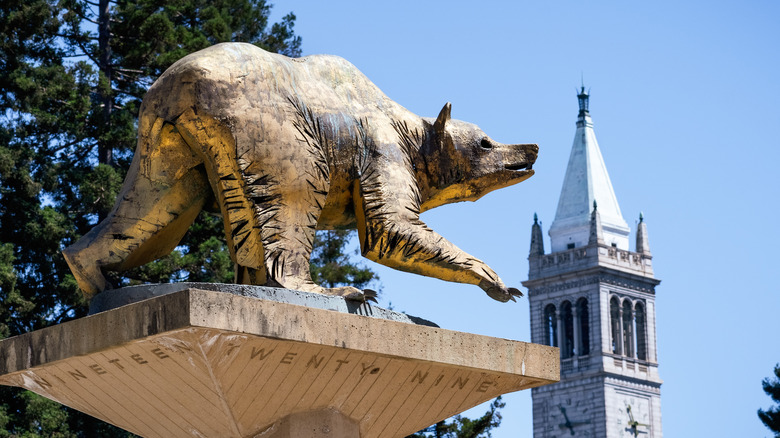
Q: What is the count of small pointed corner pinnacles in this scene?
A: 3